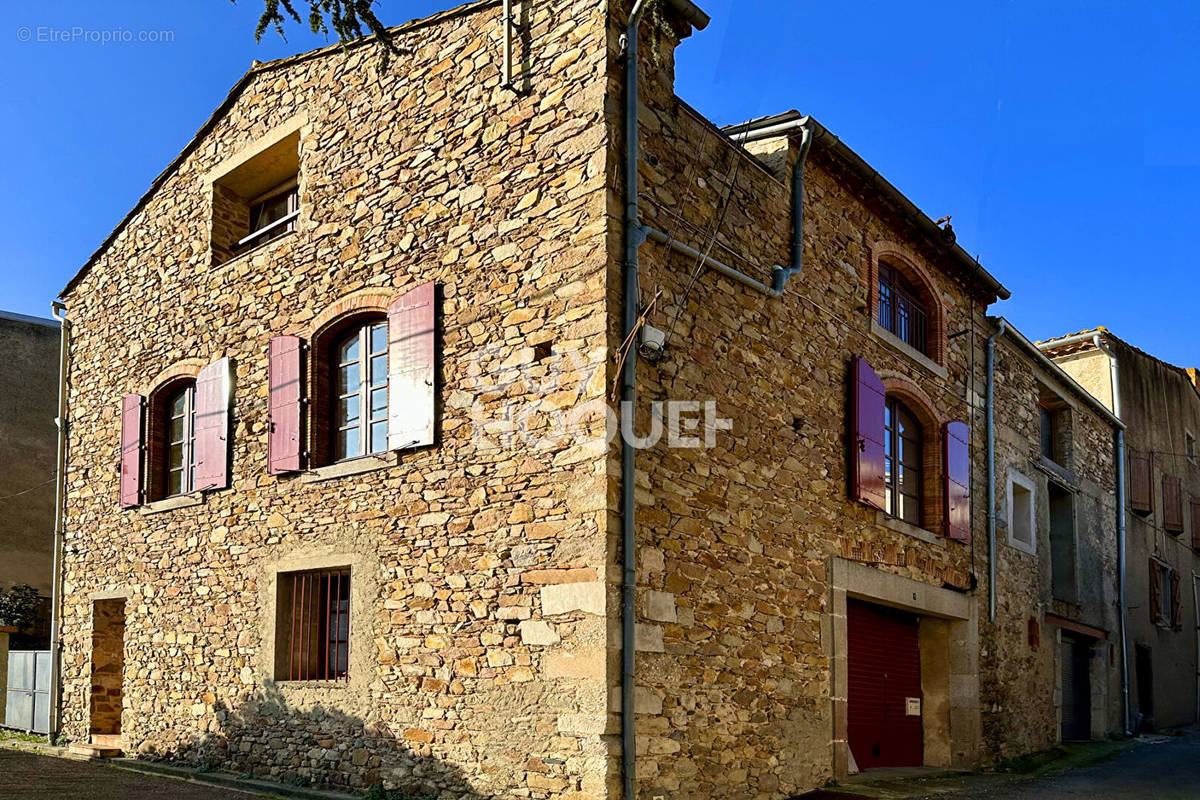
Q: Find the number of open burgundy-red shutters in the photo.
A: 6